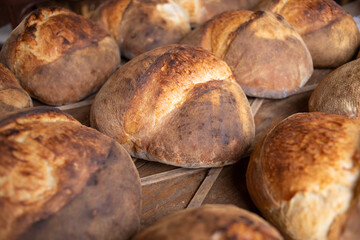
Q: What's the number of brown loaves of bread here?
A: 11